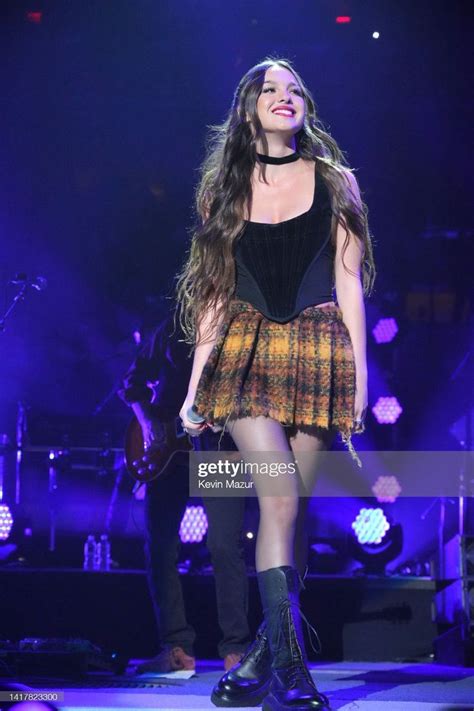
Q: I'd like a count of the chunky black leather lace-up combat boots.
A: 2